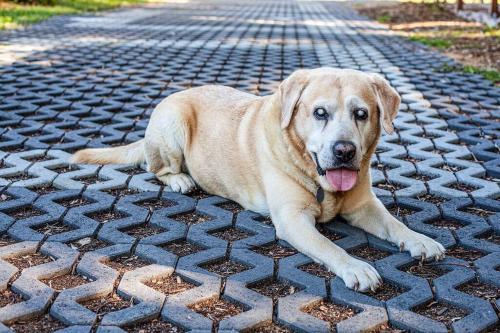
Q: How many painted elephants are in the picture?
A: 0